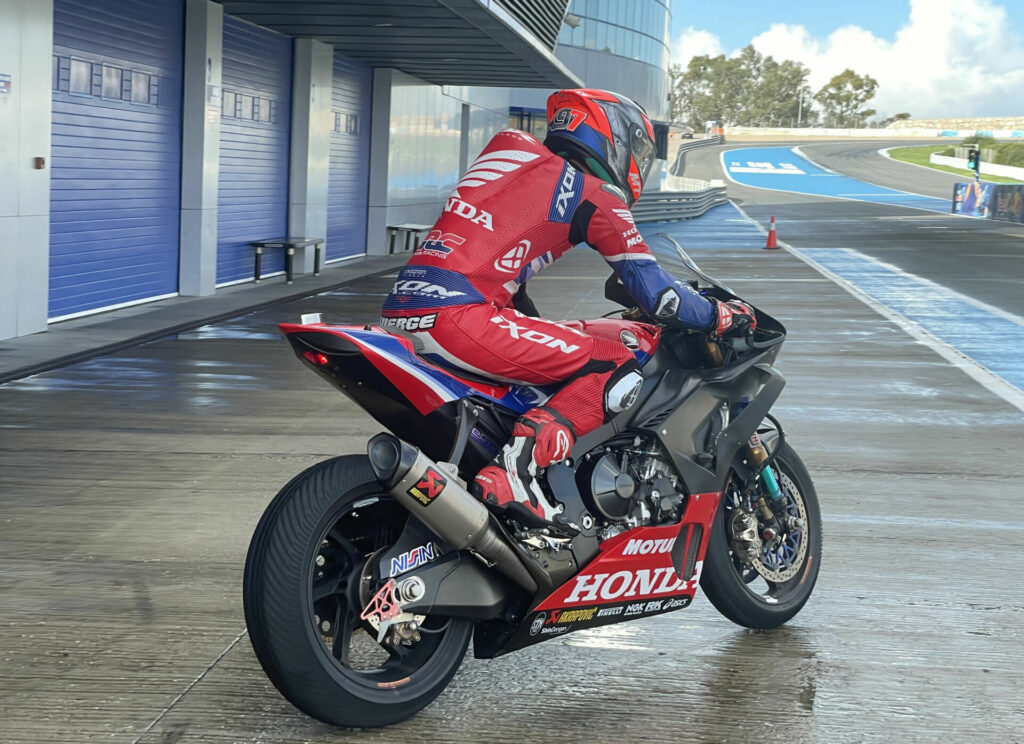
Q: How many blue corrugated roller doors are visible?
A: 3